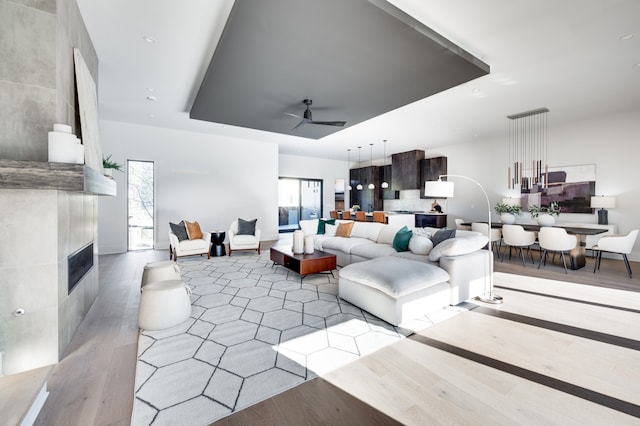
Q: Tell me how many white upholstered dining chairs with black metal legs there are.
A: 5